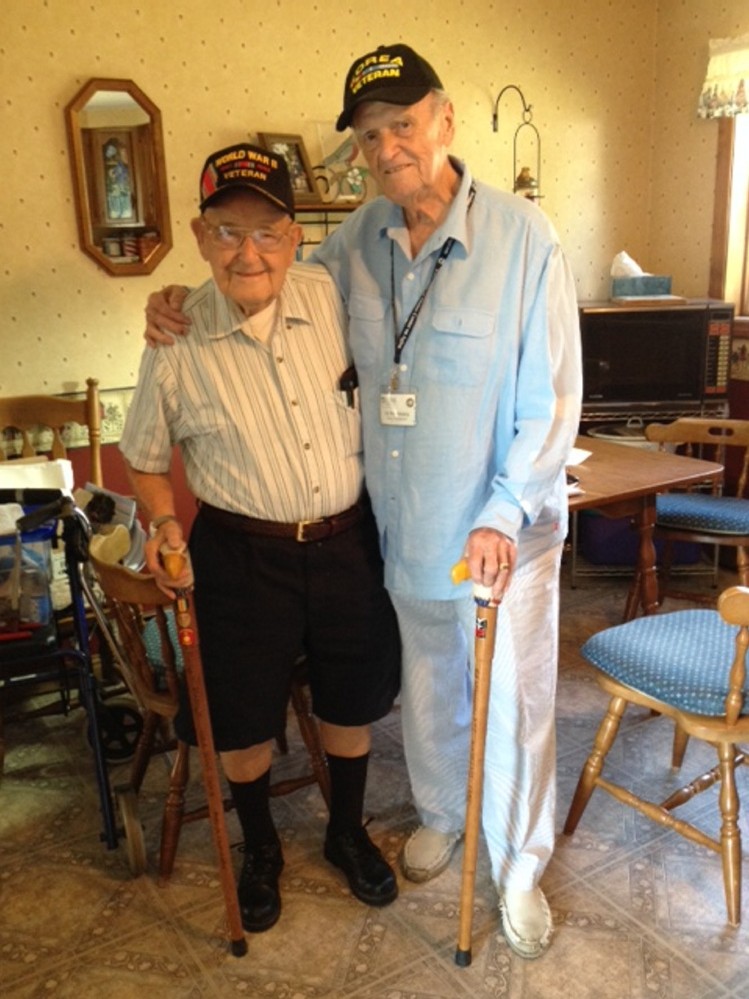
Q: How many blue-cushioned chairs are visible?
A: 3